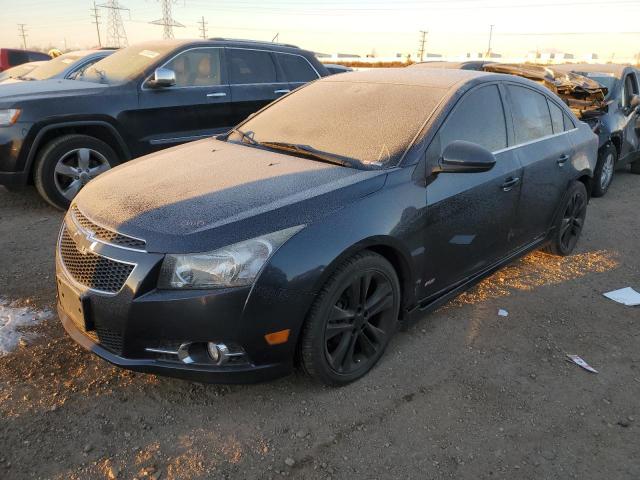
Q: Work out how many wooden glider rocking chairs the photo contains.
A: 0